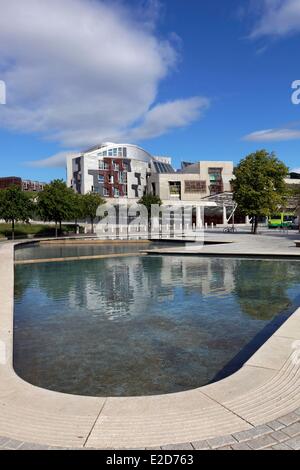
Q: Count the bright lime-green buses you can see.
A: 1